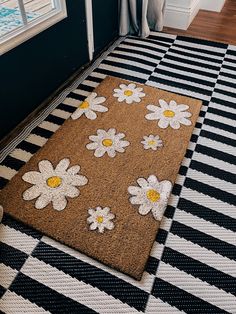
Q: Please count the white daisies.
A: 8